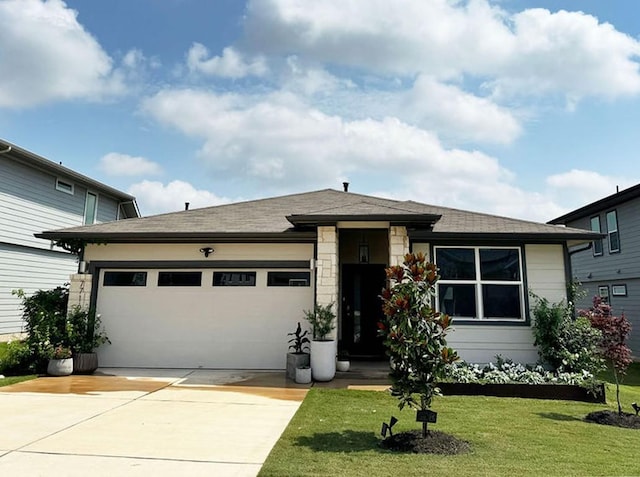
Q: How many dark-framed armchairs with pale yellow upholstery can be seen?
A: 0